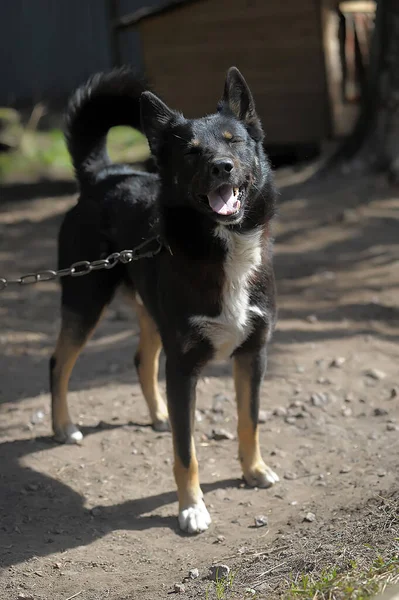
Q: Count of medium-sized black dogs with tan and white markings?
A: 1